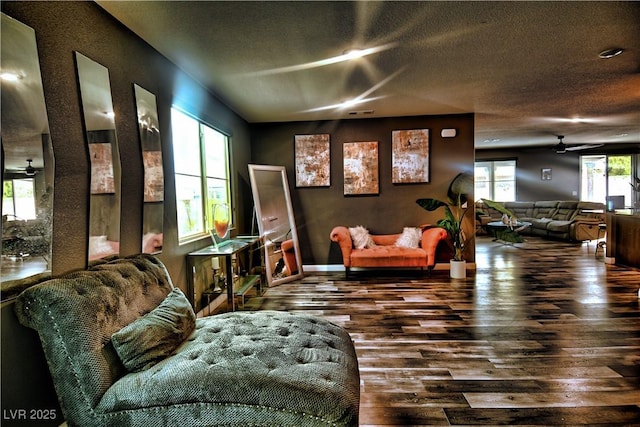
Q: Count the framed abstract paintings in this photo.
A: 3